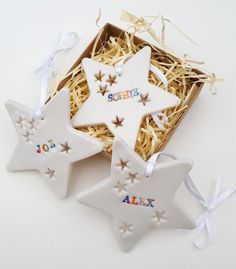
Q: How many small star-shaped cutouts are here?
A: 15